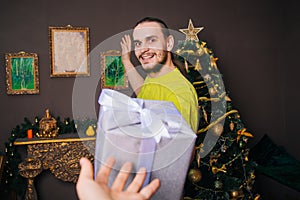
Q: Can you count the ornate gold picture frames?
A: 3